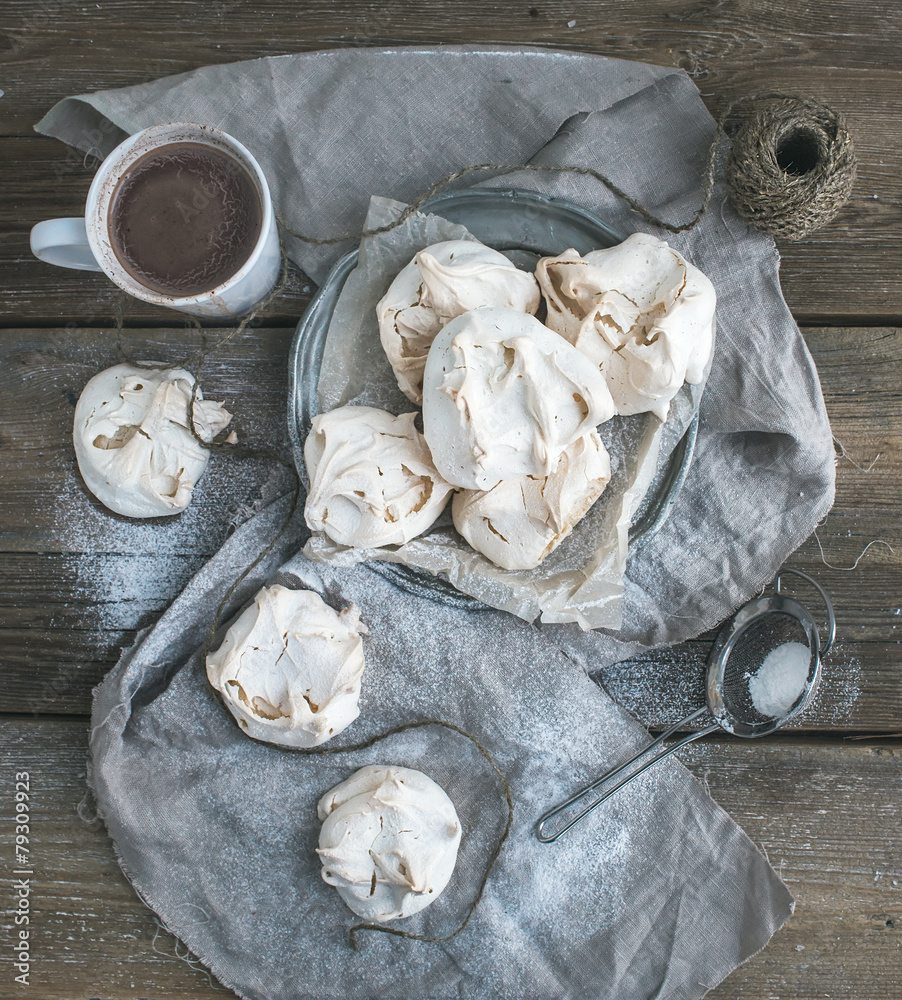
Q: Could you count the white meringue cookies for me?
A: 8